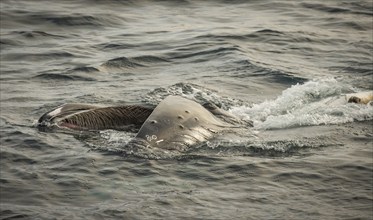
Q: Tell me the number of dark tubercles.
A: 5